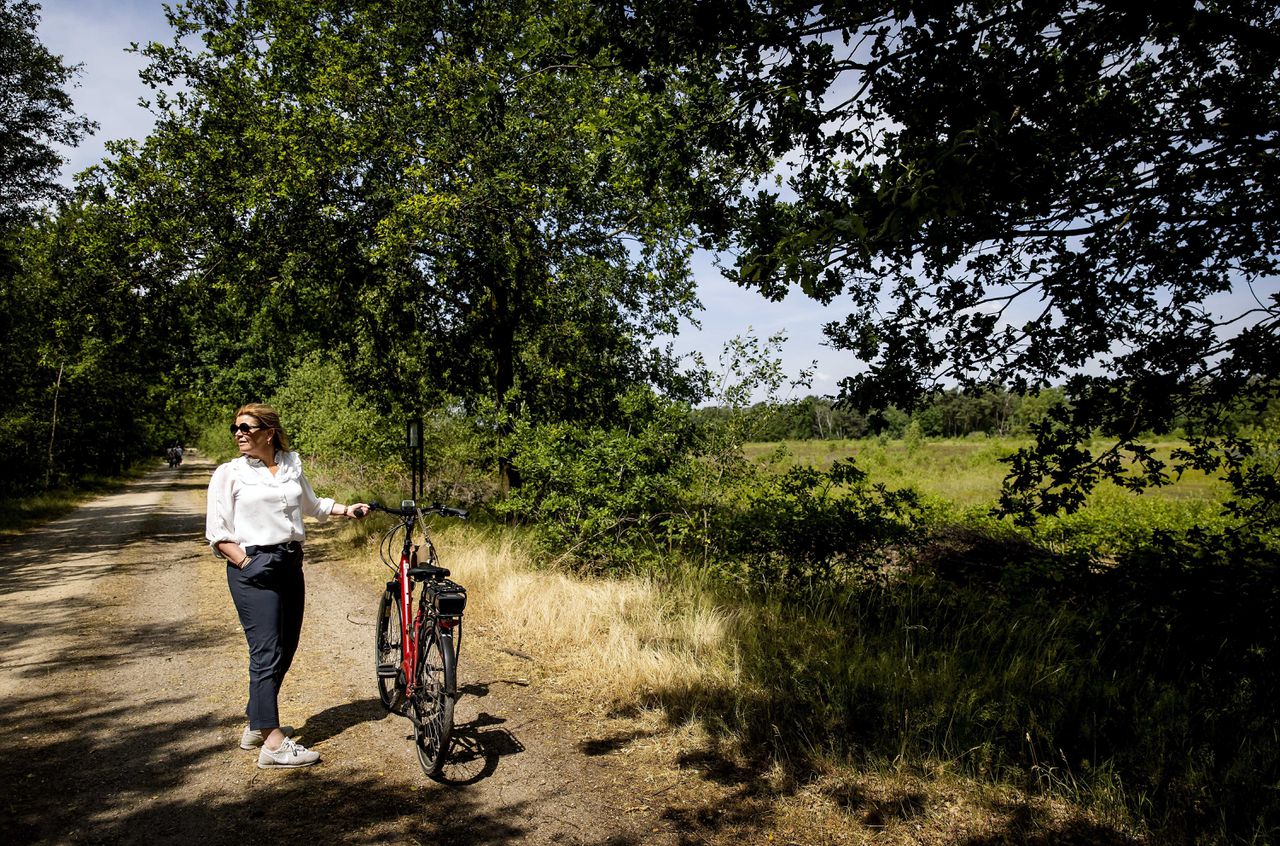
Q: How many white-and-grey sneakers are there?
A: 2